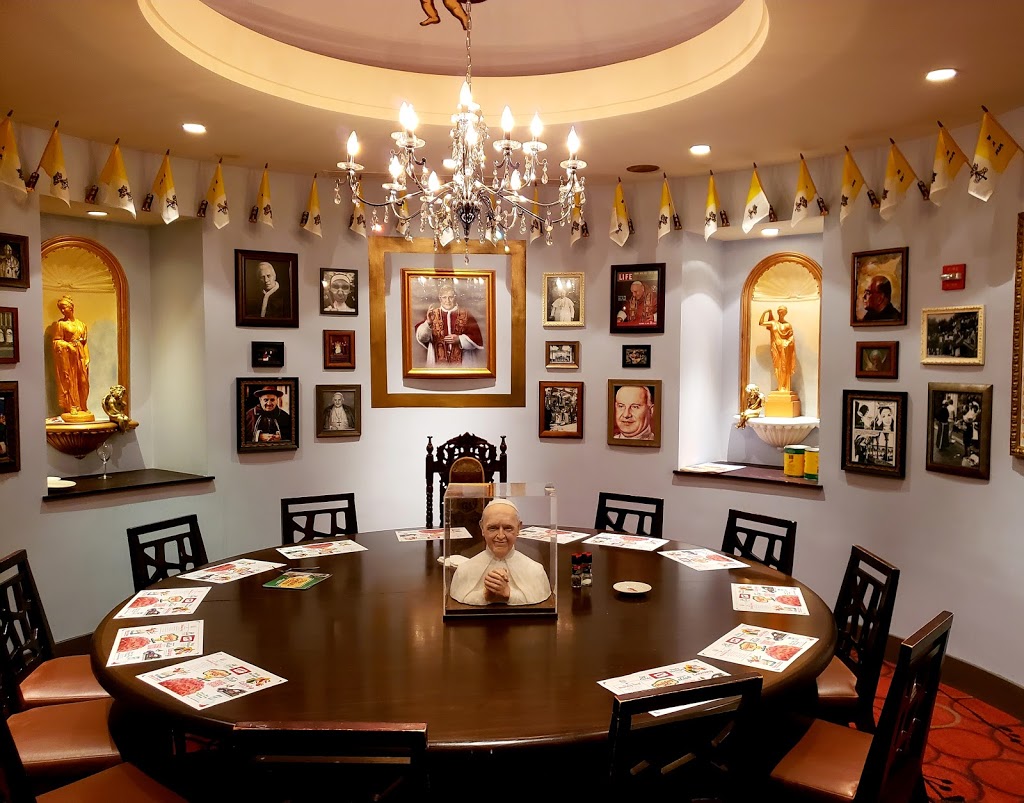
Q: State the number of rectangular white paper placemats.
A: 12